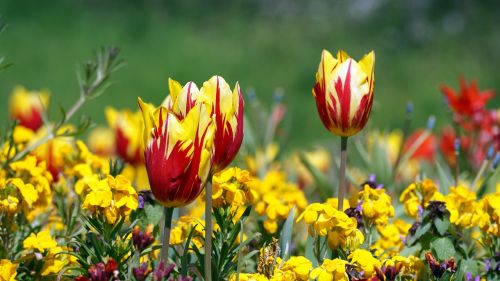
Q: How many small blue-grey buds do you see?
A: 7